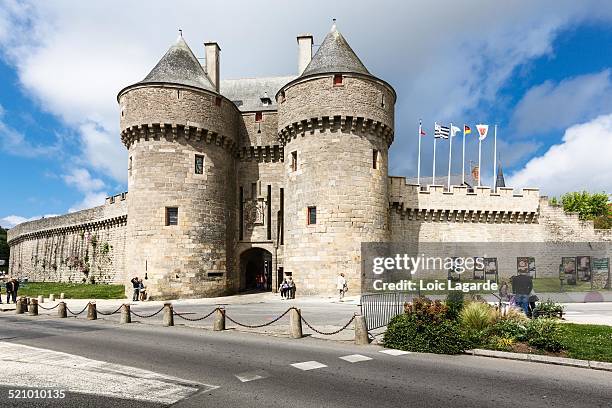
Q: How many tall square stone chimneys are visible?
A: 2